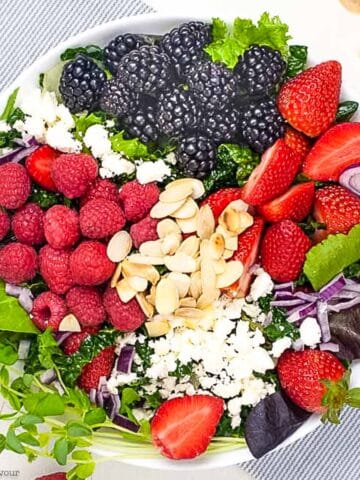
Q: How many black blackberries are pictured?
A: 12